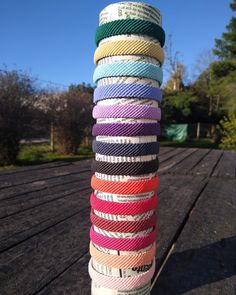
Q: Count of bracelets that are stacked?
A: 14